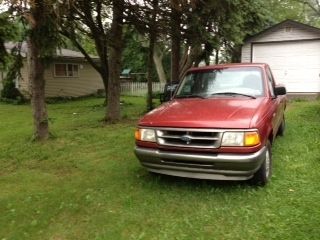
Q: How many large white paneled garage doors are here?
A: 1